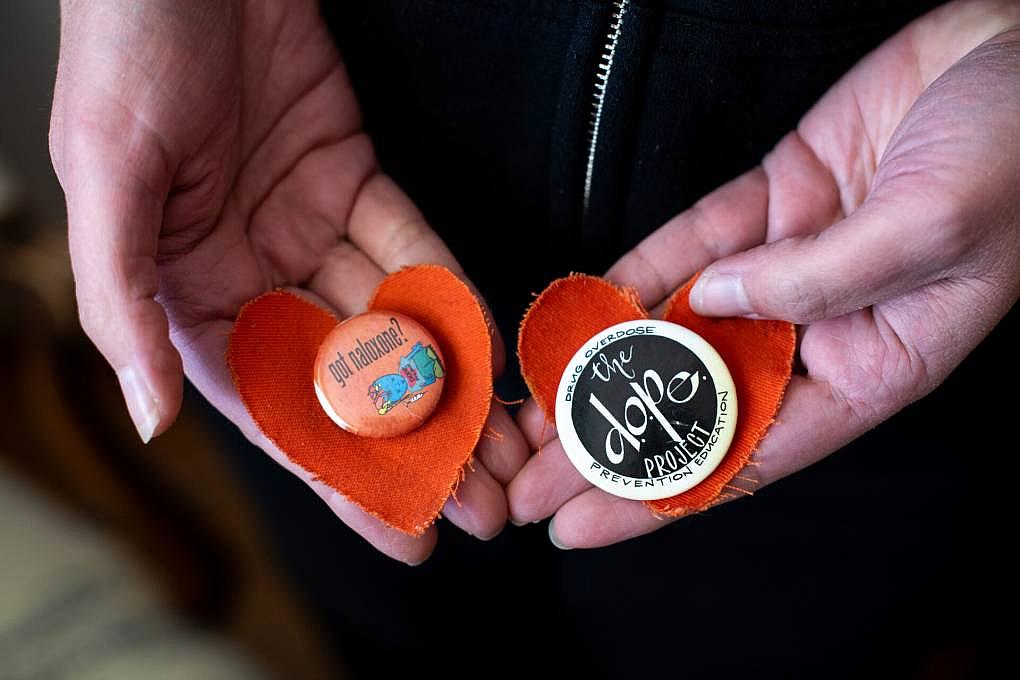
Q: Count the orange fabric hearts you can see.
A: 2